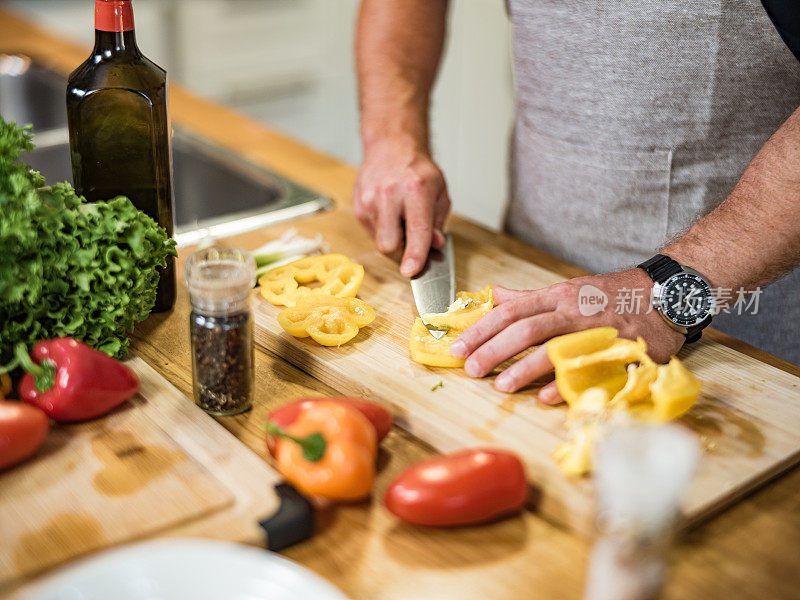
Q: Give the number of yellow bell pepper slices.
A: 2